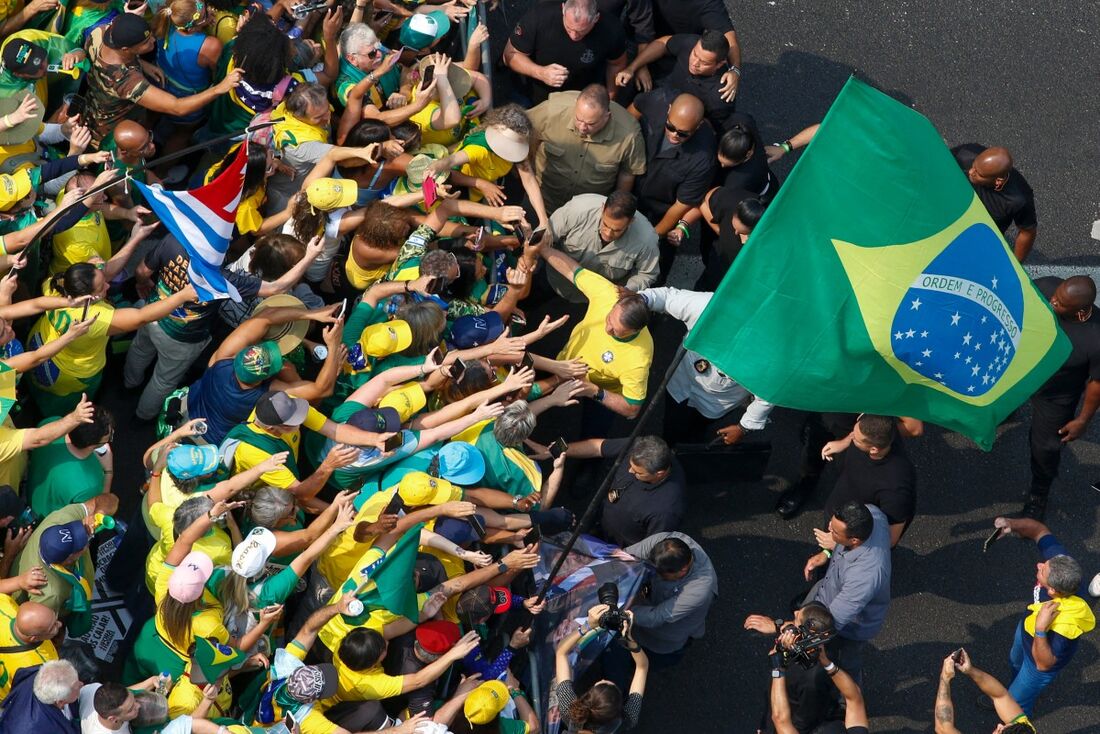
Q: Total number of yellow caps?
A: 6